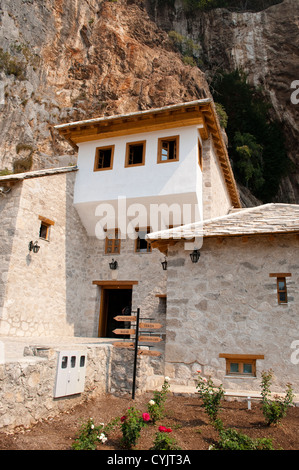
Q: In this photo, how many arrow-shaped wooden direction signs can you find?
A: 6